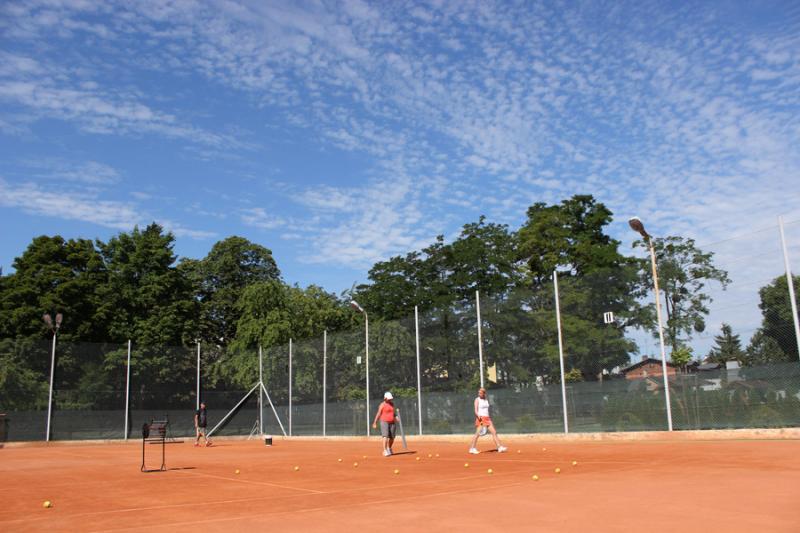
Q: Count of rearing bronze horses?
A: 0